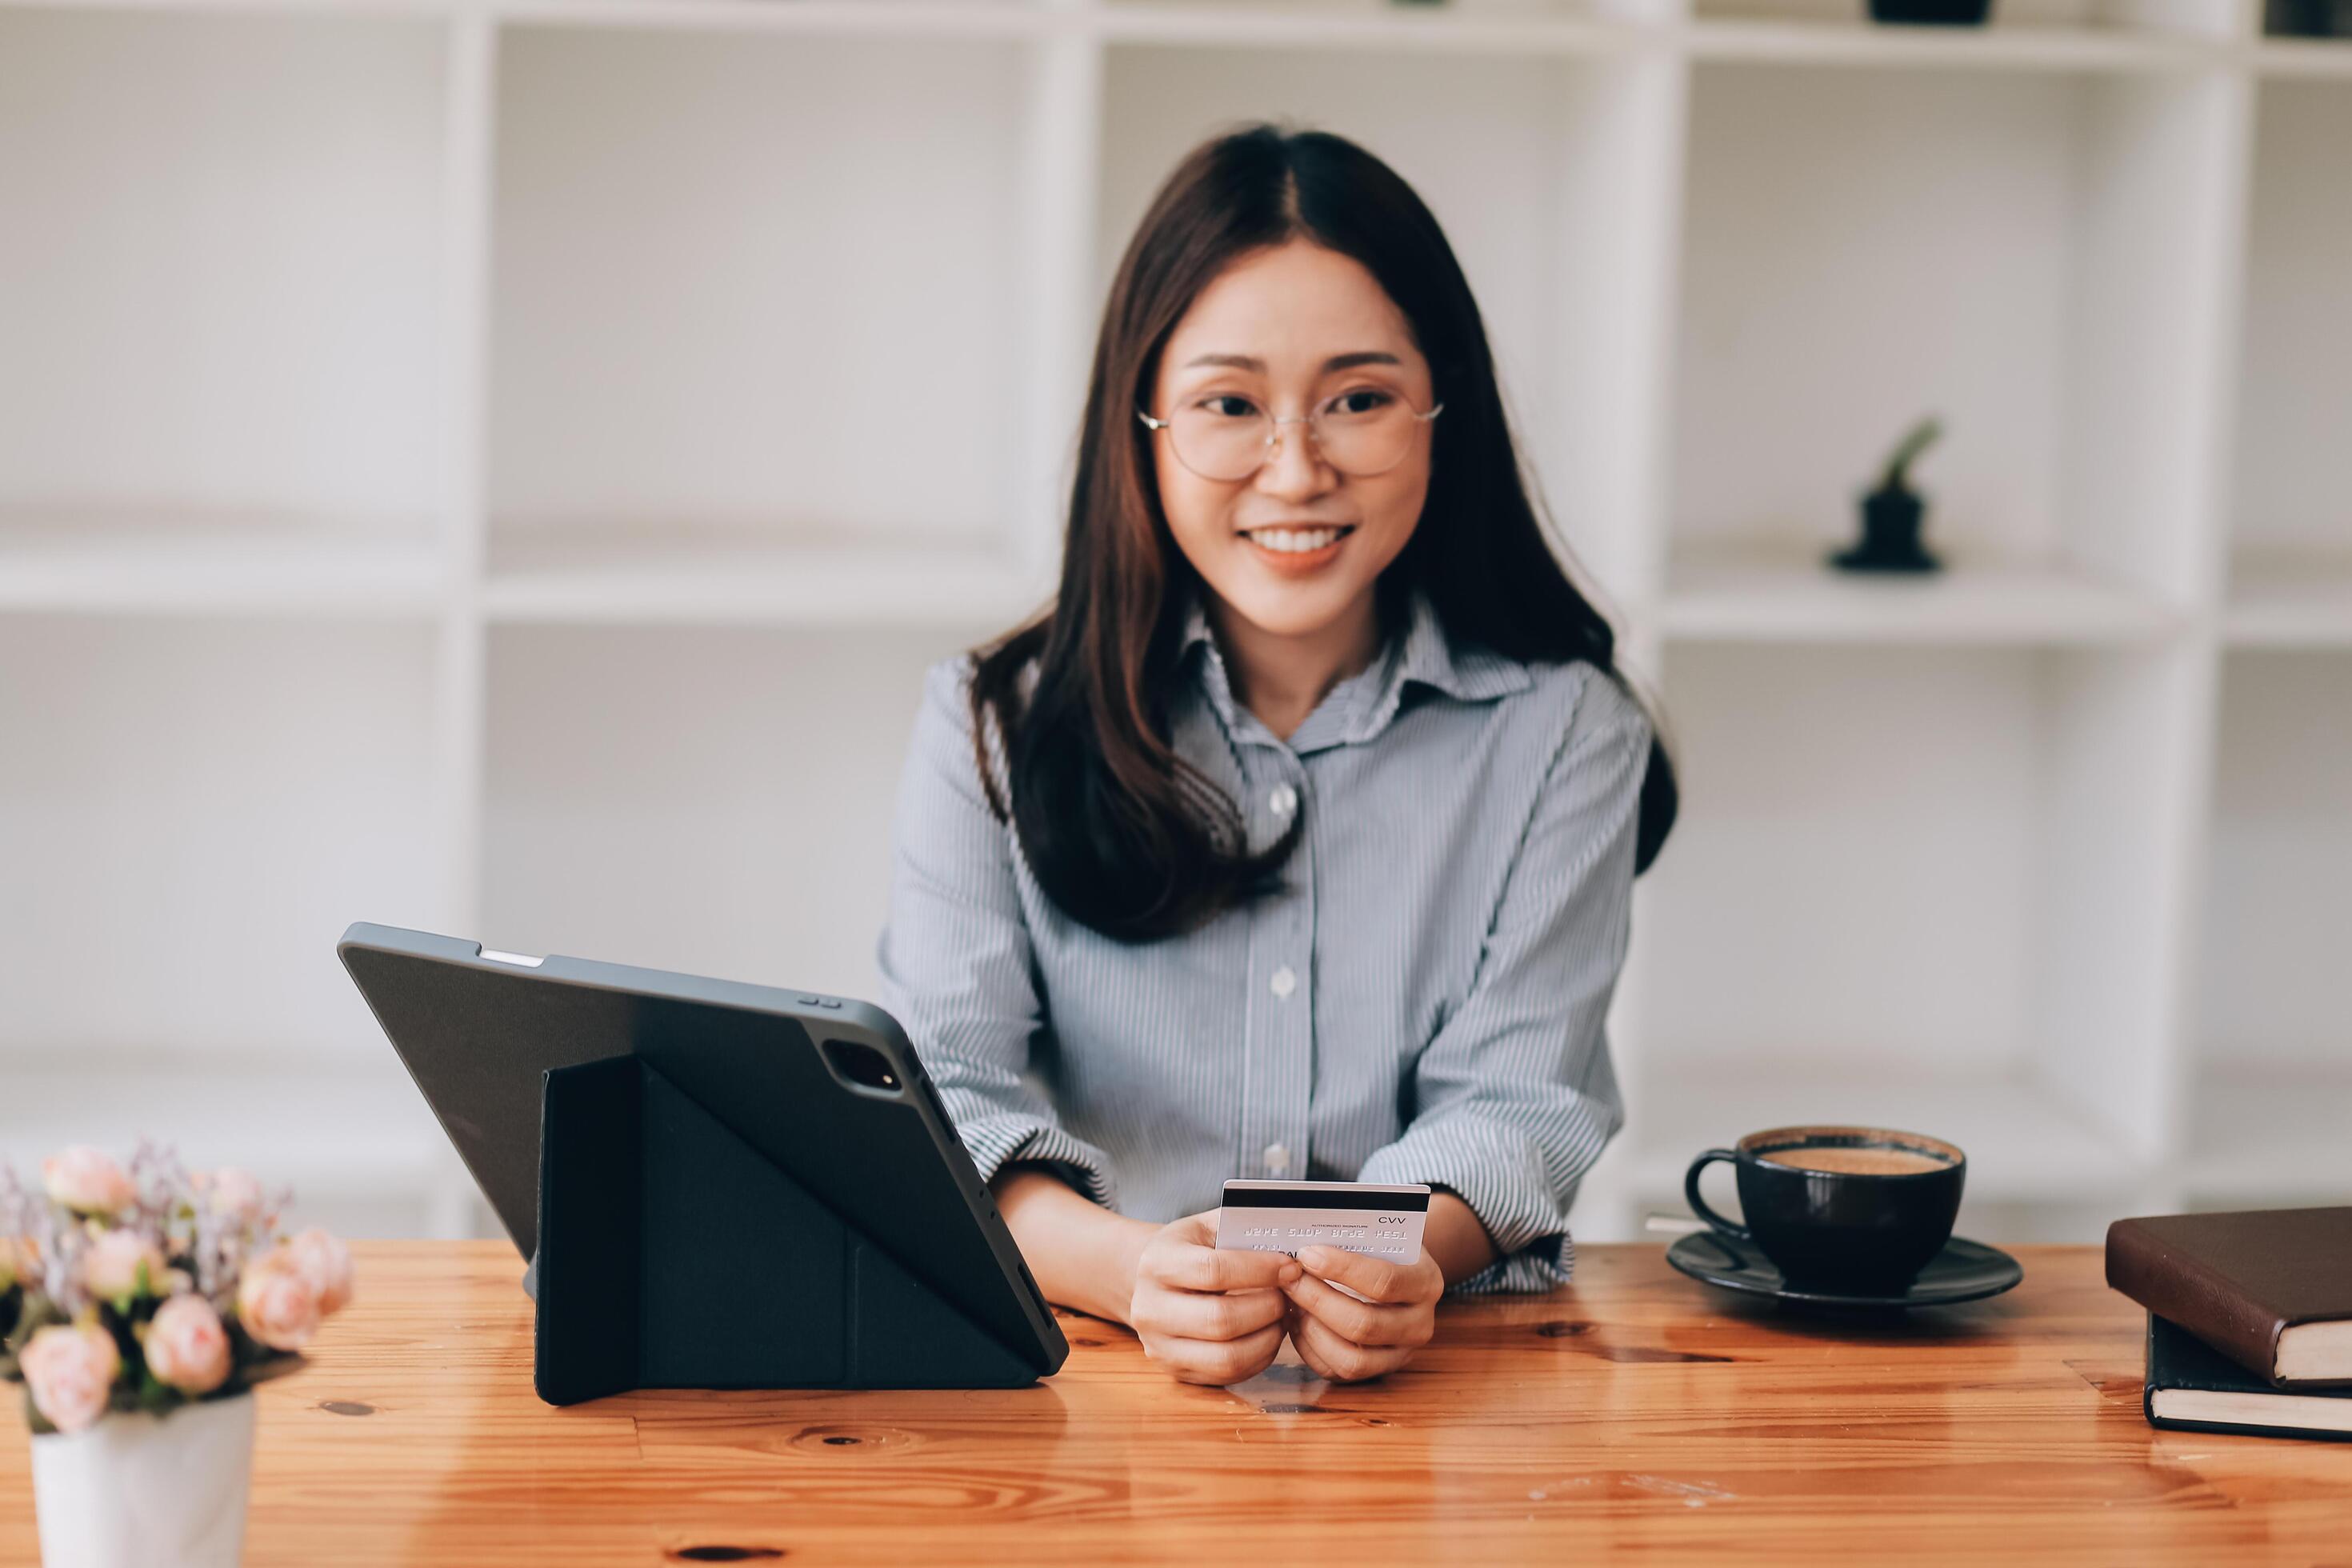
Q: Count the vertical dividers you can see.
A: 4